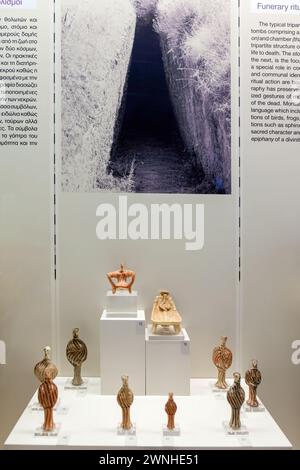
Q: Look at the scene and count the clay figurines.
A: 10